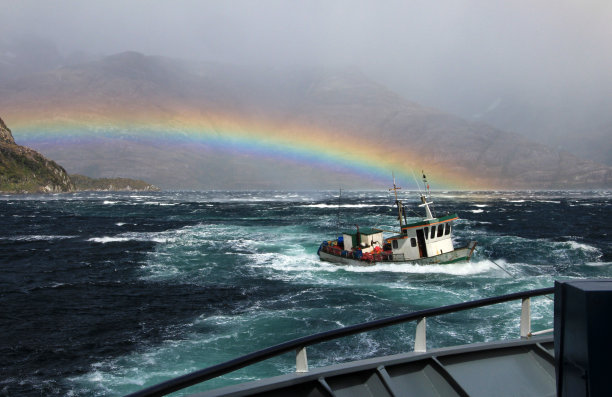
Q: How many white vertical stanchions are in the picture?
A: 3